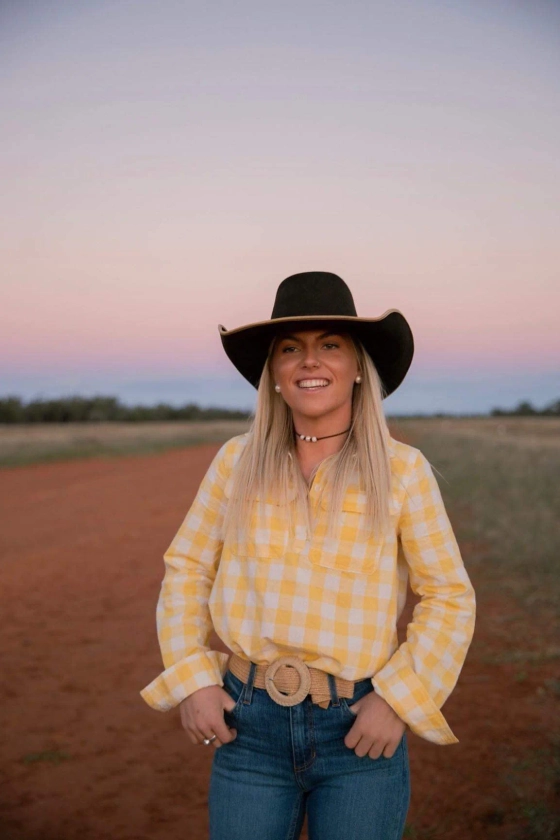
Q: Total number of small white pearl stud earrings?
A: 2